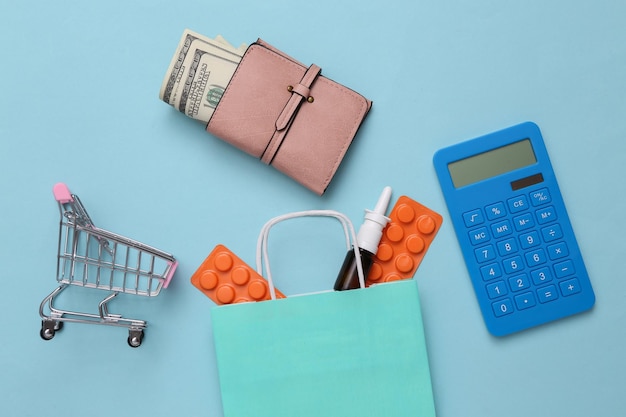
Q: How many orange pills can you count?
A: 14